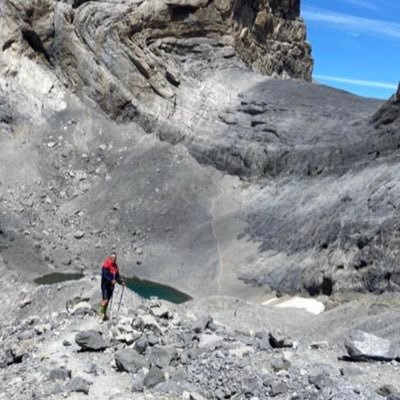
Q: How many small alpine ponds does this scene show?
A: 2